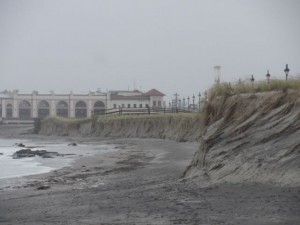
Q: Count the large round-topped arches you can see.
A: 5